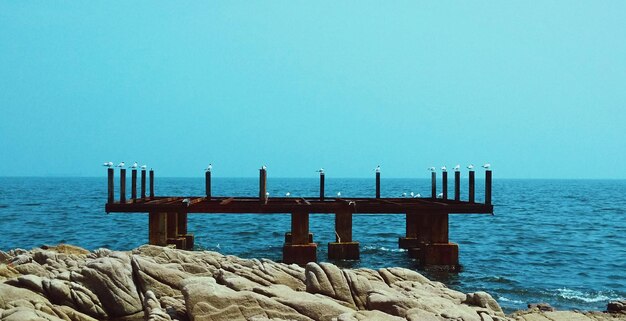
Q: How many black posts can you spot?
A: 14